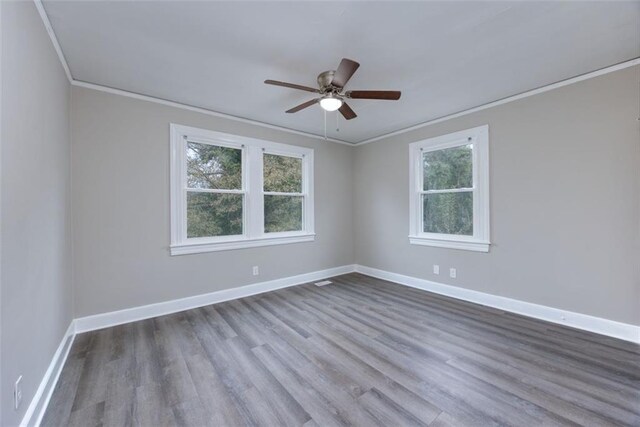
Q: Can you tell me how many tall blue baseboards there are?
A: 0